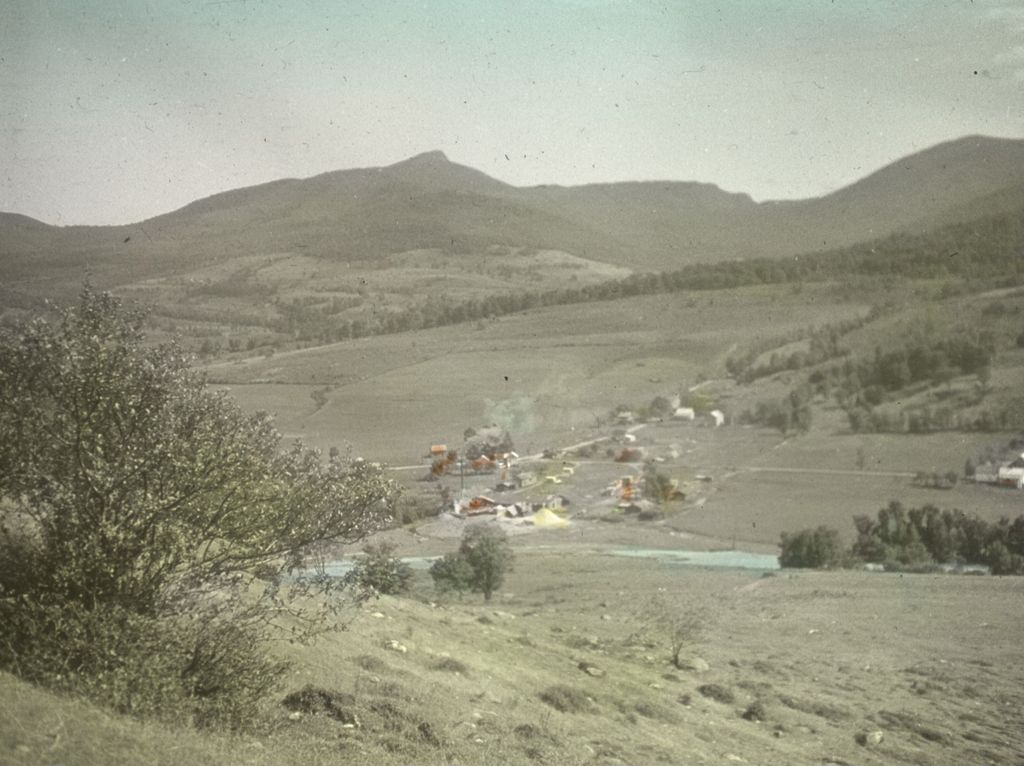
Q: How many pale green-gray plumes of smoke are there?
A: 1